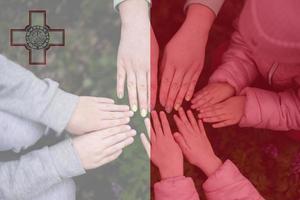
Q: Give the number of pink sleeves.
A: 4